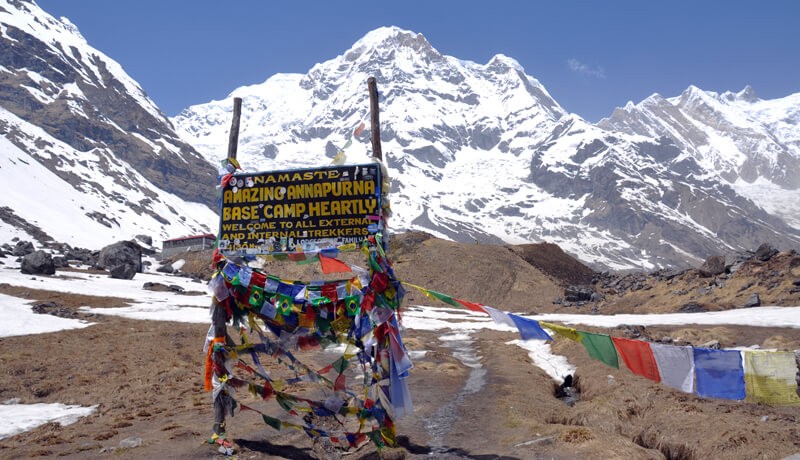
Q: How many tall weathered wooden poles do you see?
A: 2